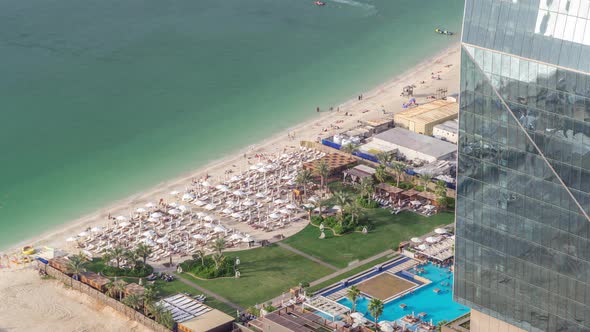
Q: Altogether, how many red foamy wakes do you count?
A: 0